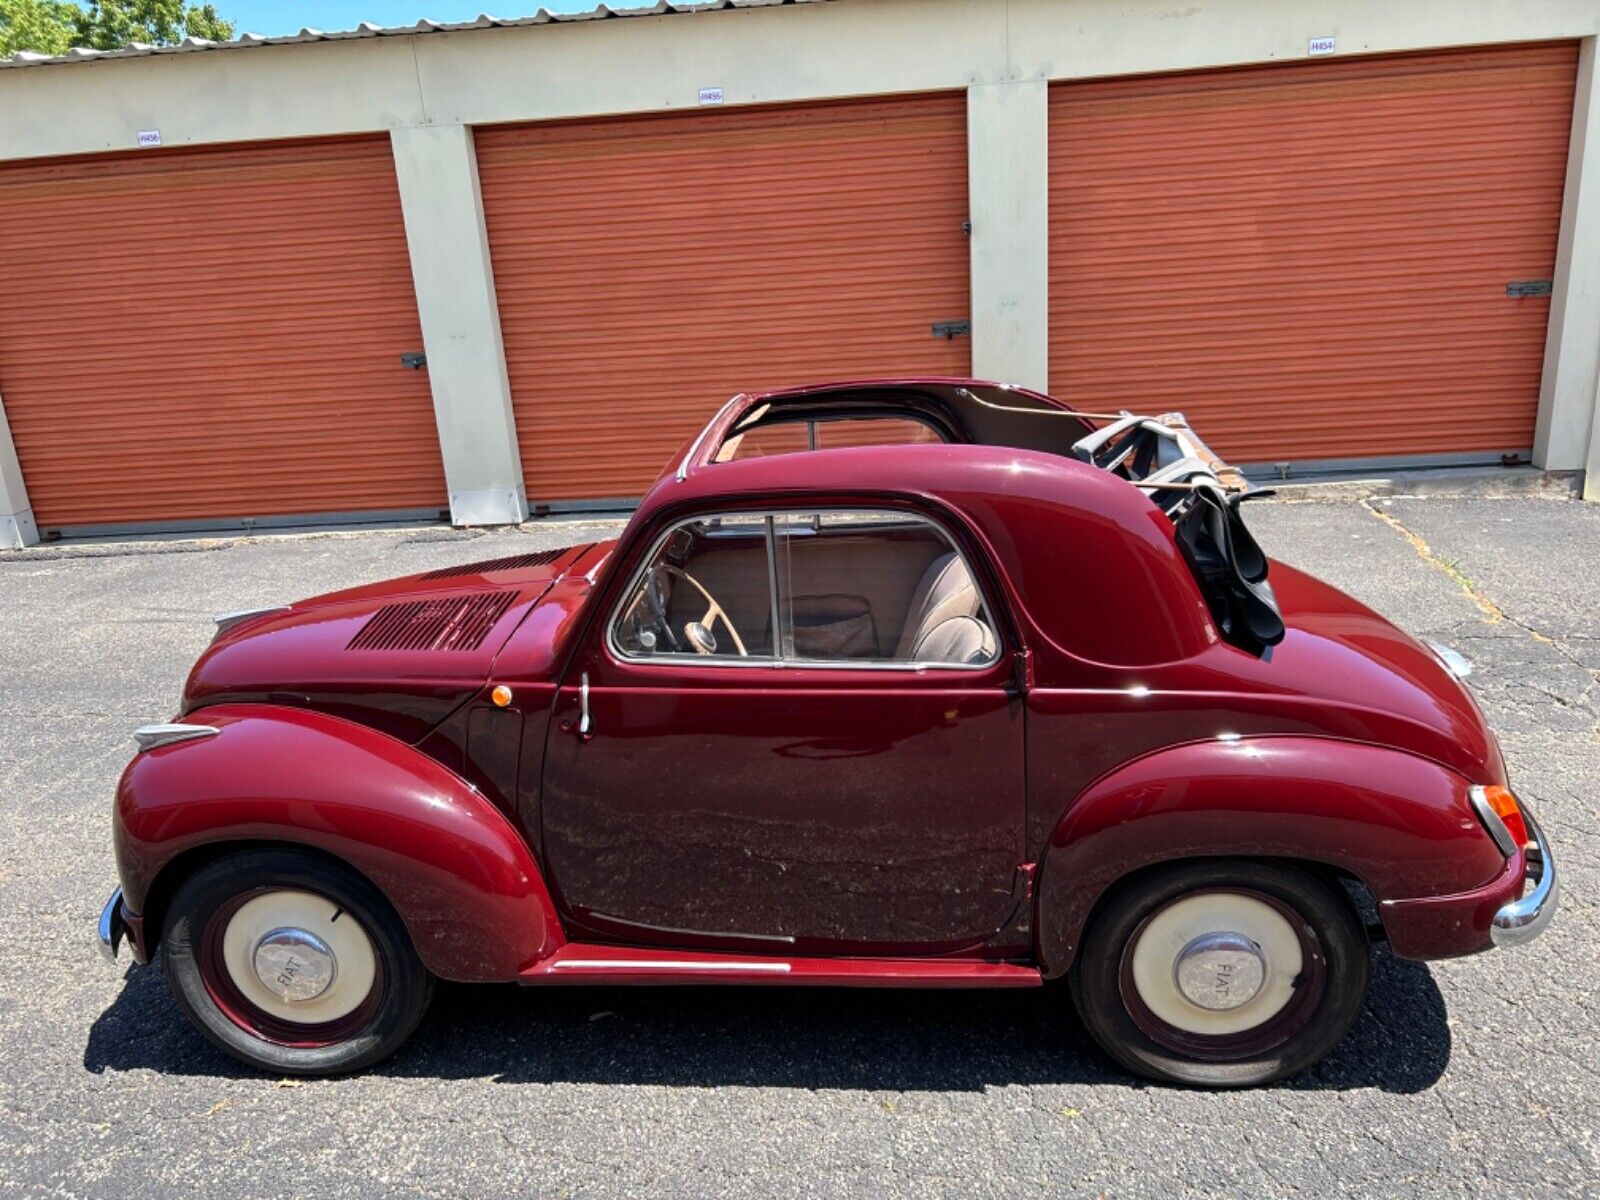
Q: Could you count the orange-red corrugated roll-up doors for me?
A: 3